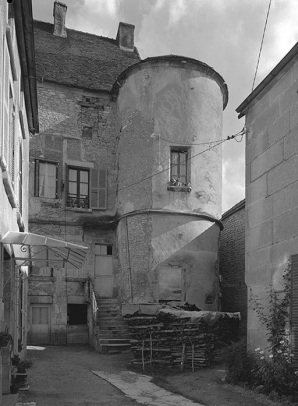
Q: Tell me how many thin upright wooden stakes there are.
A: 4